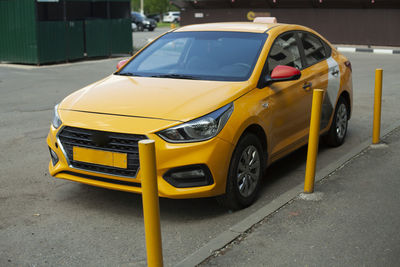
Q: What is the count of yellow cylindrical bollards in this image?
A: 3